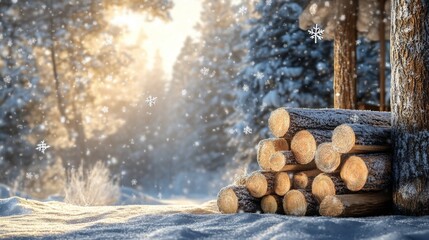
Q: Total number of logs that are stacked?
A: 15